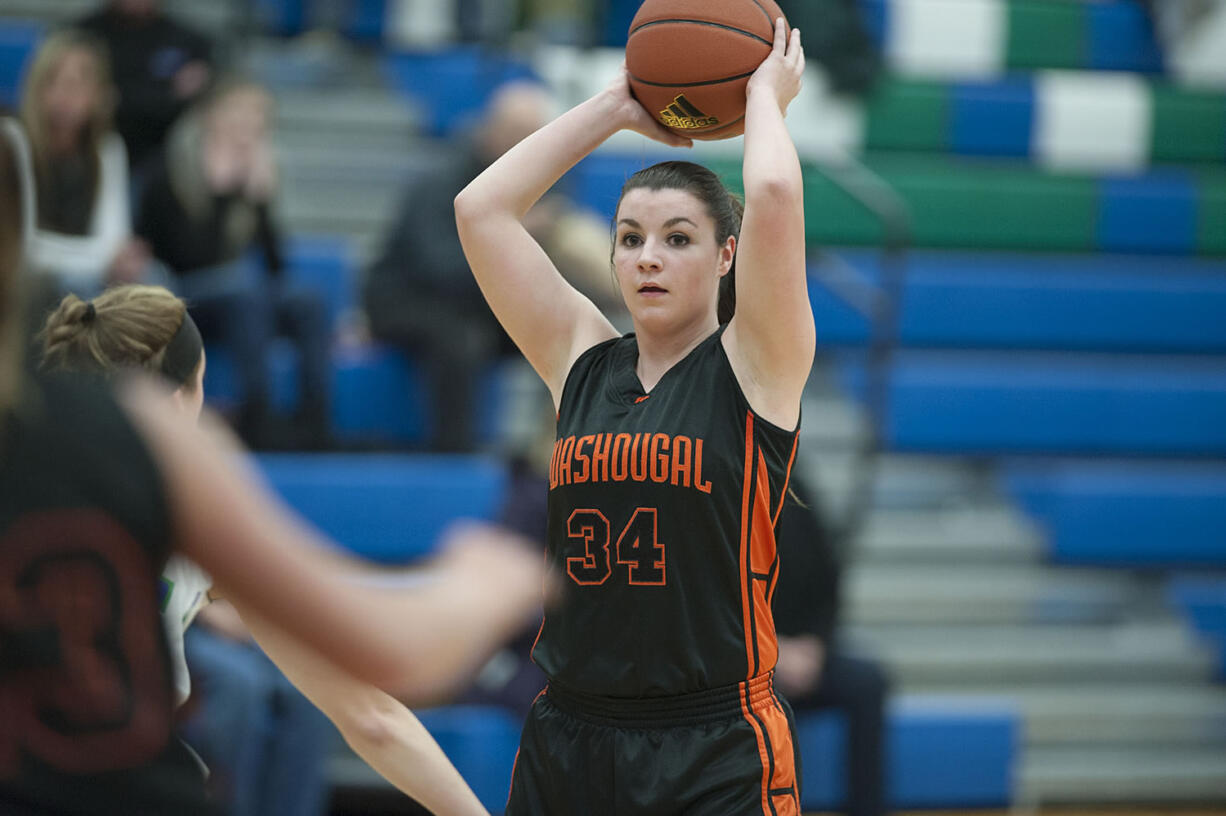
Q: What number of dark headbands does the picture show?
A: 1